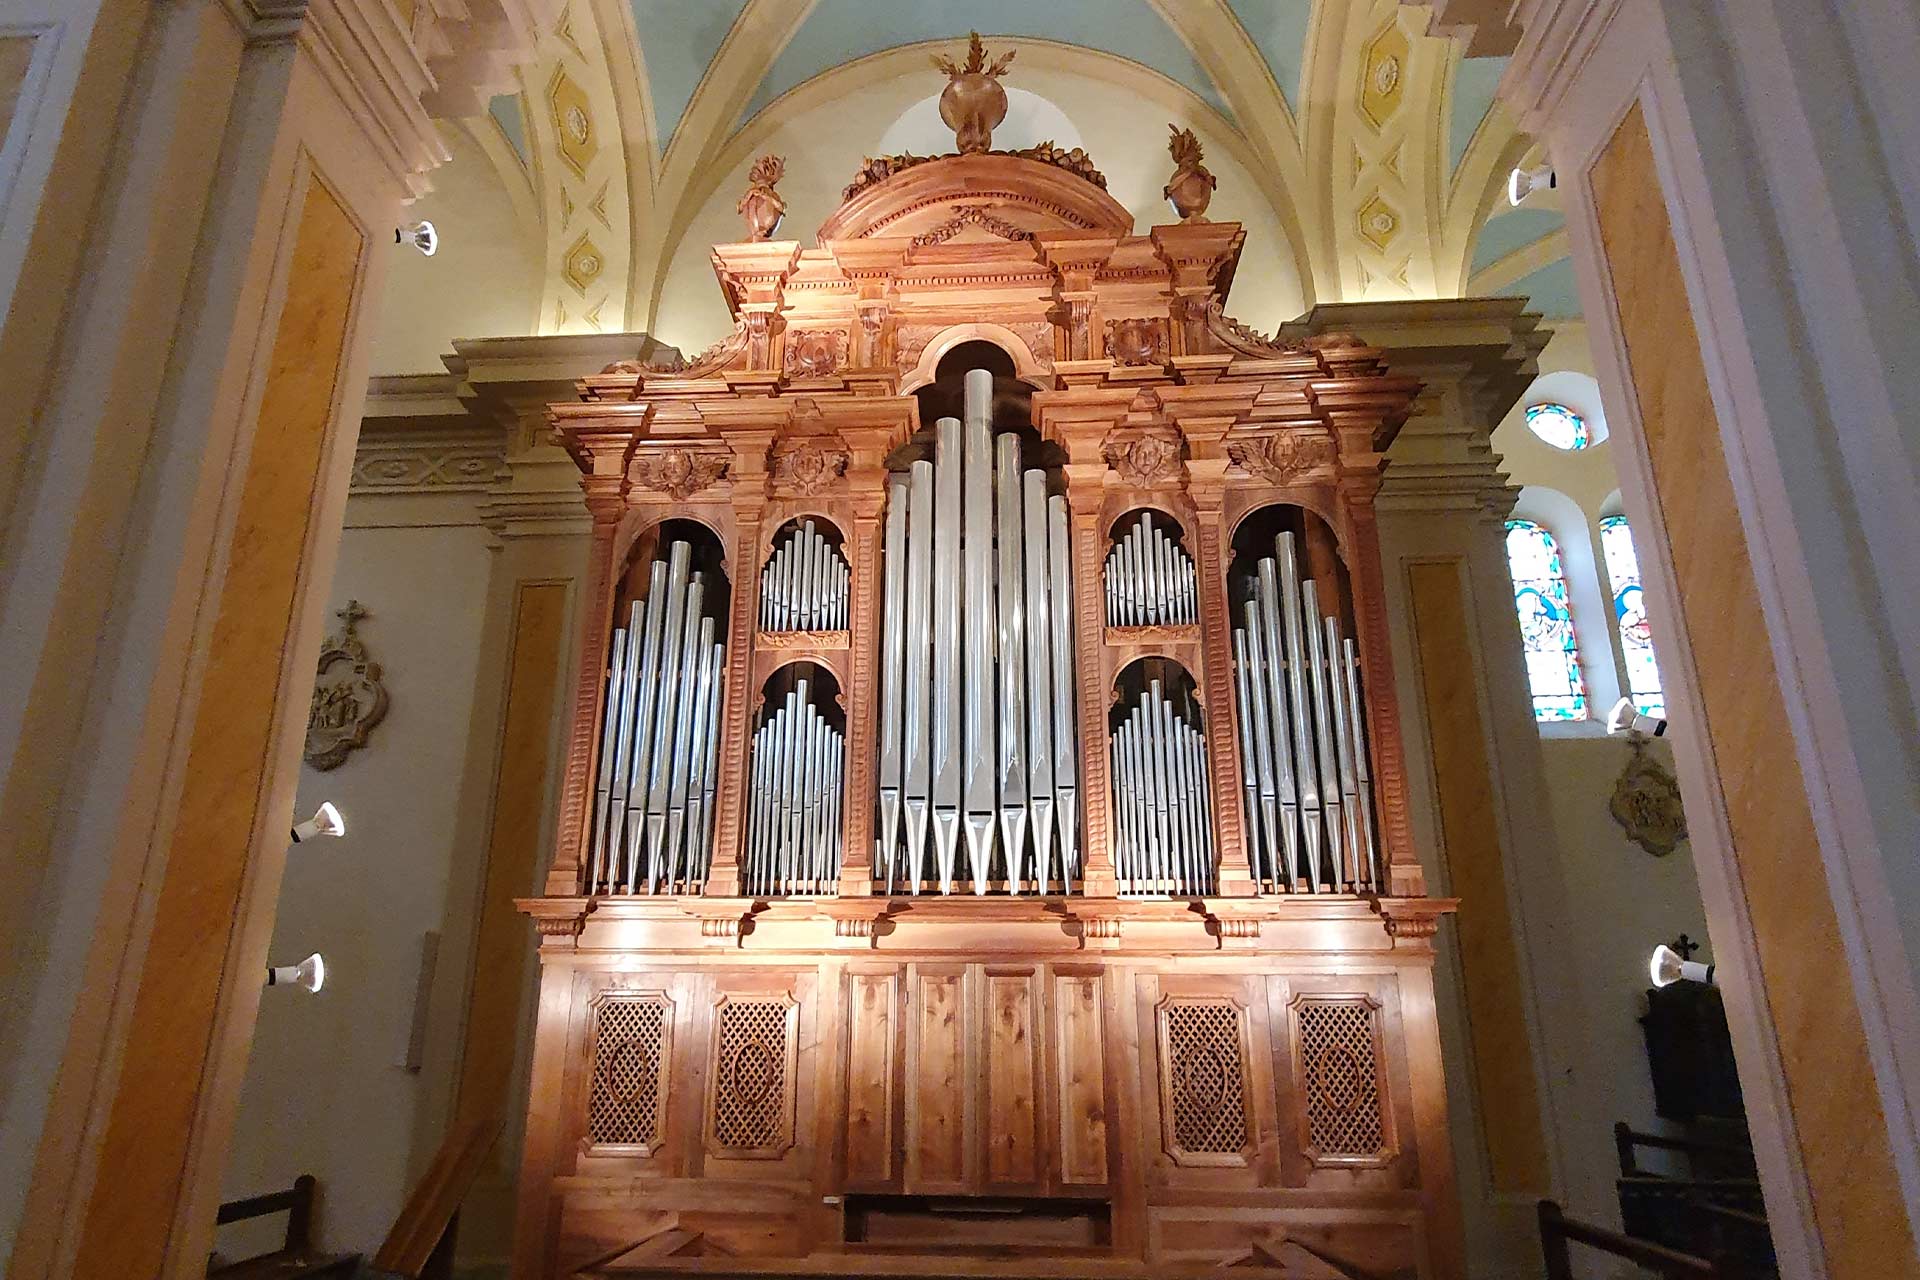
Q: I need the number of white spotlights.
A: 6